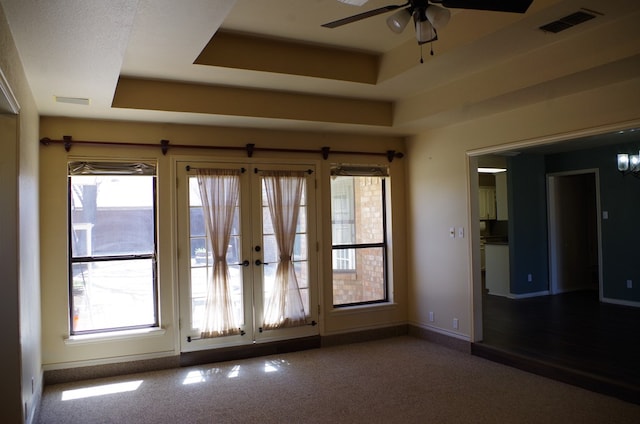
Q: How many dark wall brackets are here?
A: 5